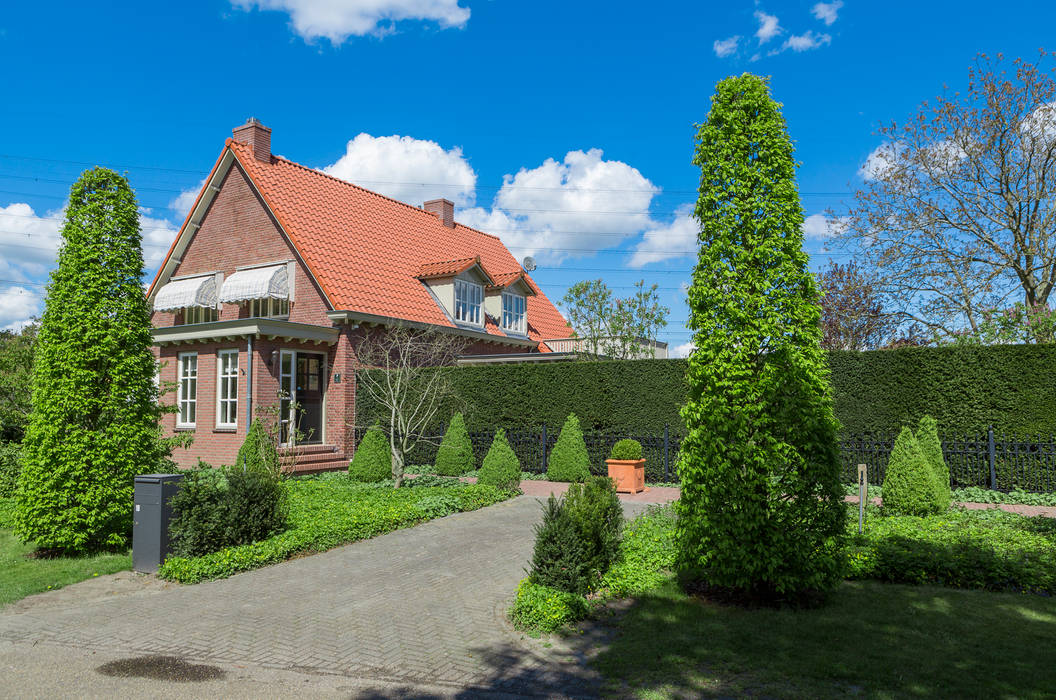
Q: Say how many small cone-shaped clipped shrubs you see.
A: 7